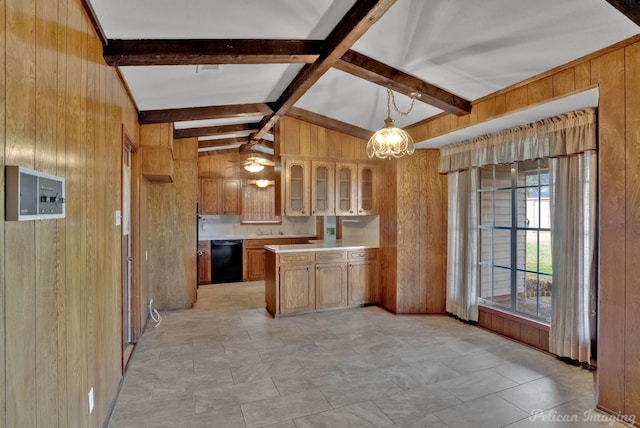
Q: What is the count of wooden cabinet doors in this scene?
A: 11